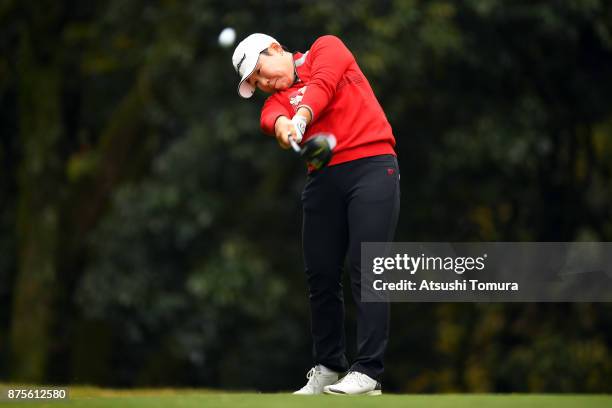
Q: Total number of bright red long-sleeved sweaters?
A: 1